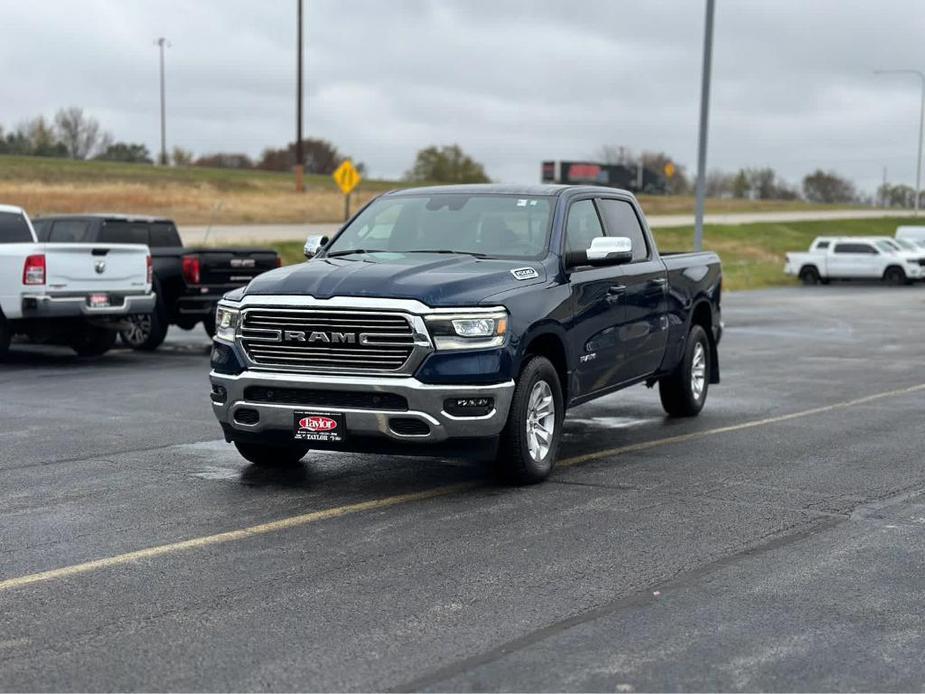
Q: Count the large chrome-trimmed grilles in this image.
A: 1